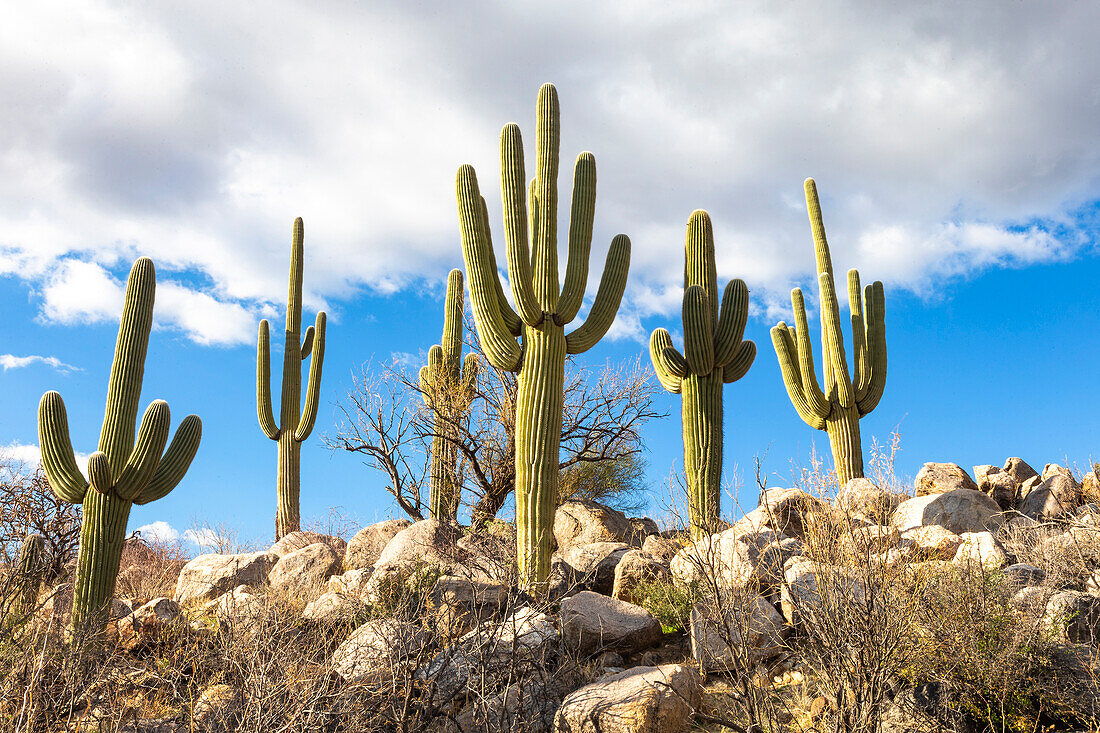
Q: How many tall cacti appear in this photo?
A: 6